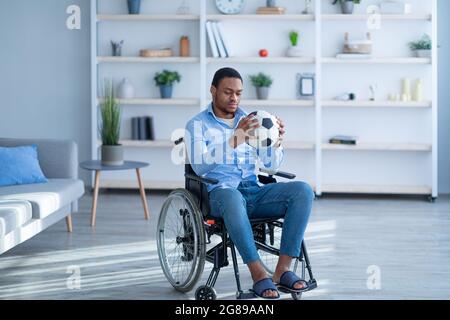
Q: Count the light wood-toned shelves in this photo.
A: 15